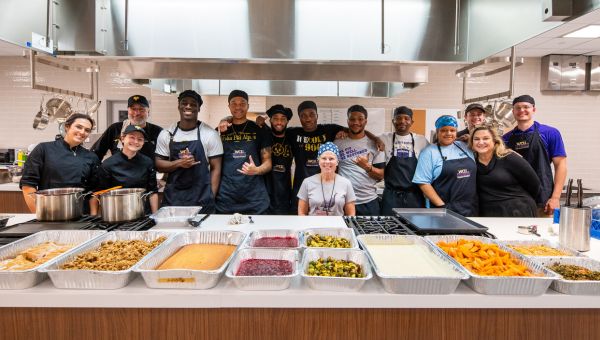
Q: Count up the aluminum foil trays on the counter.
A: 12